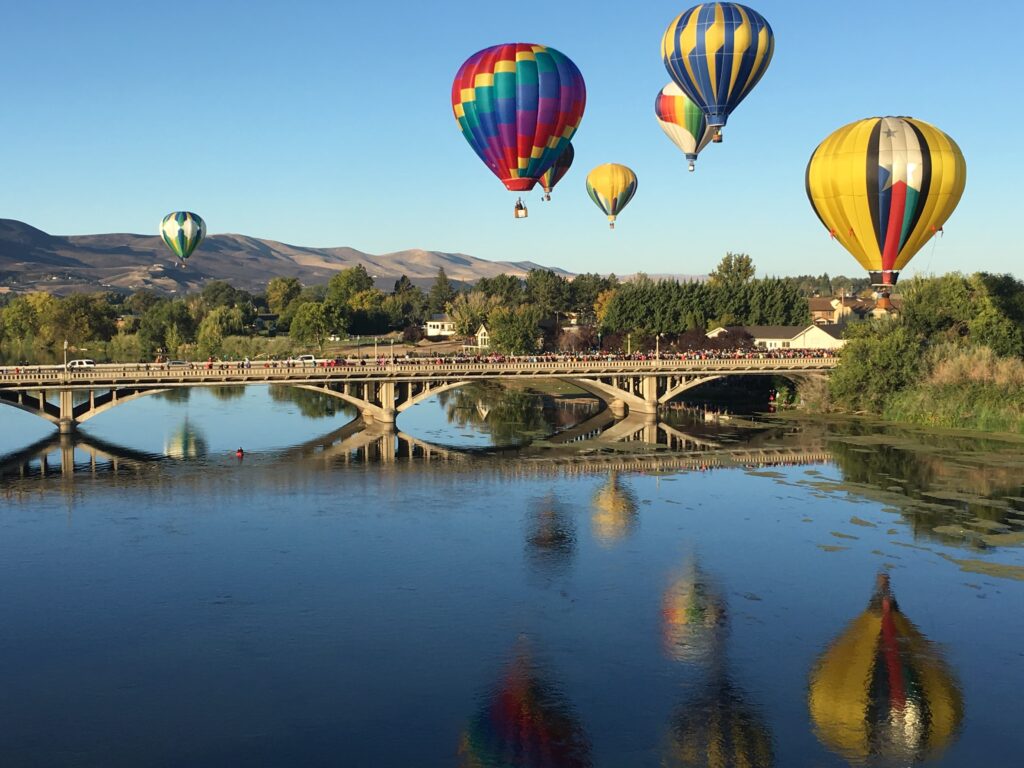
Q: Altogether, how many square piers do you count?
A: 3